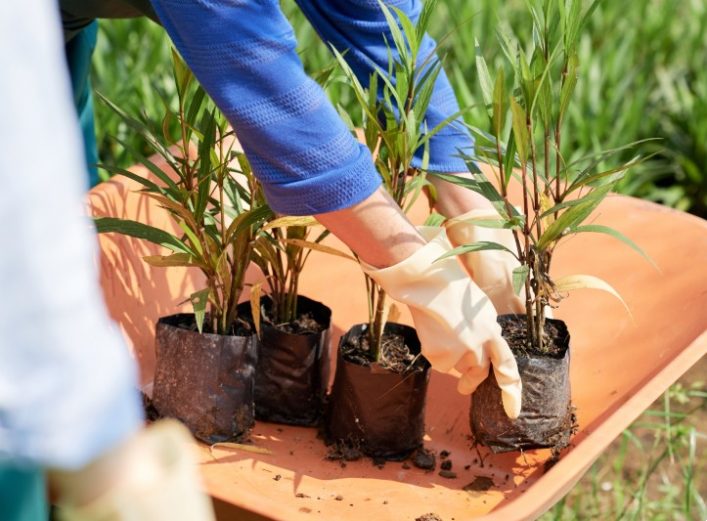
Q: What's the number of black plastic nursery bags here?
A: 4